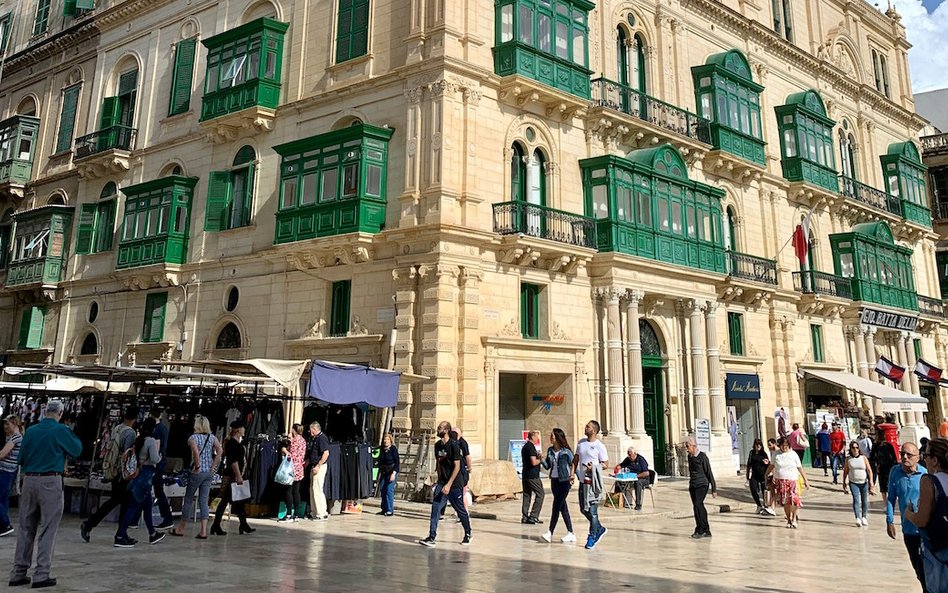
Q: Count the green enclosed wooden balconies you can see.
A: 11